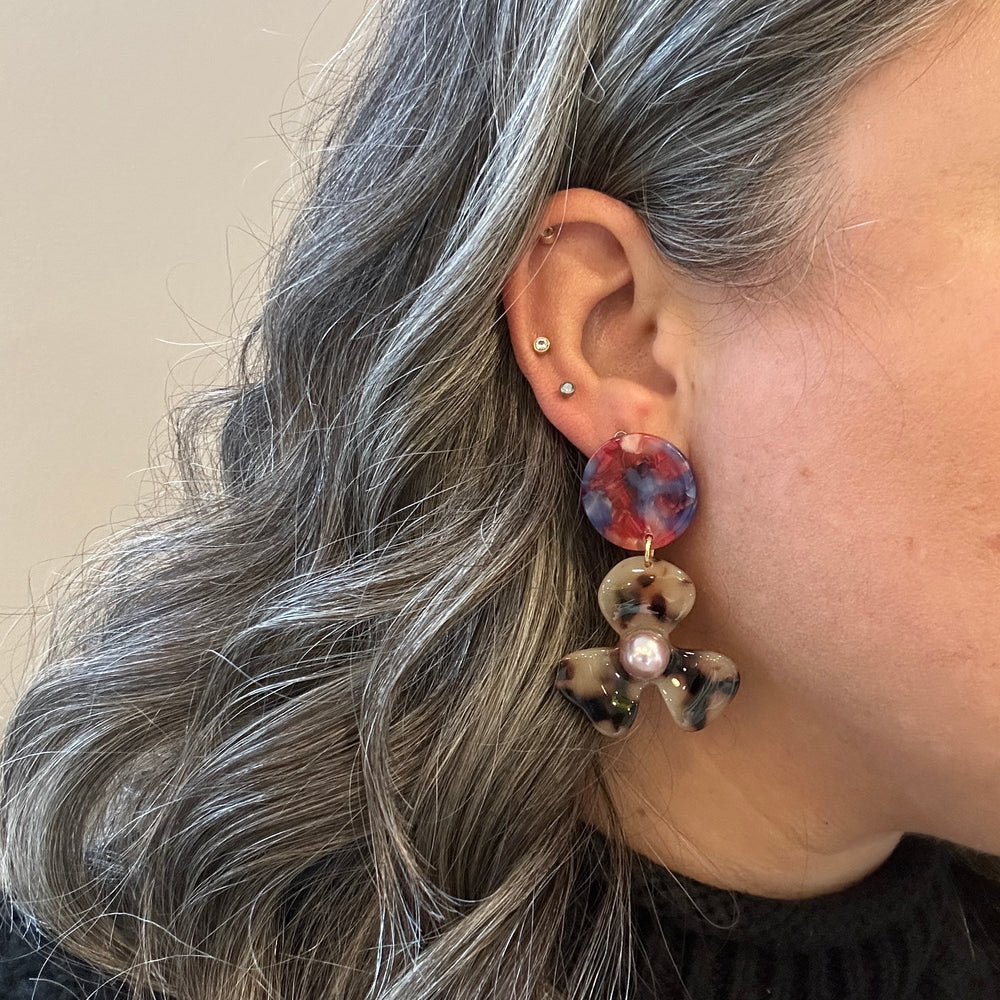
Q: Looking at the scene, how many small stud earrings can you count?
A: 3